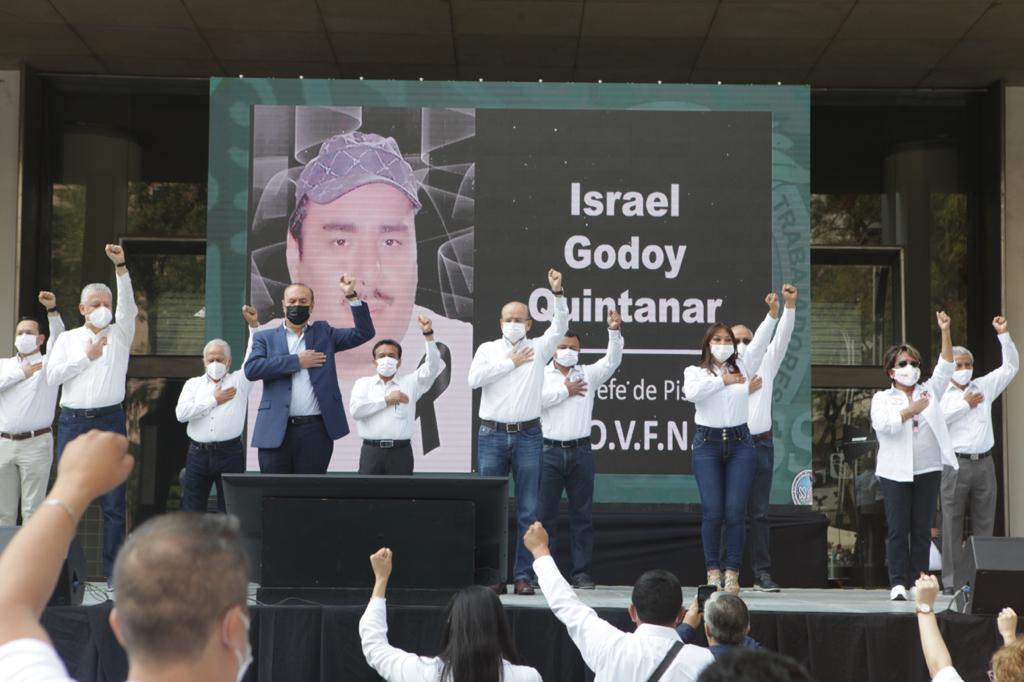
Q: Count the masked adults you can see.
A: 12